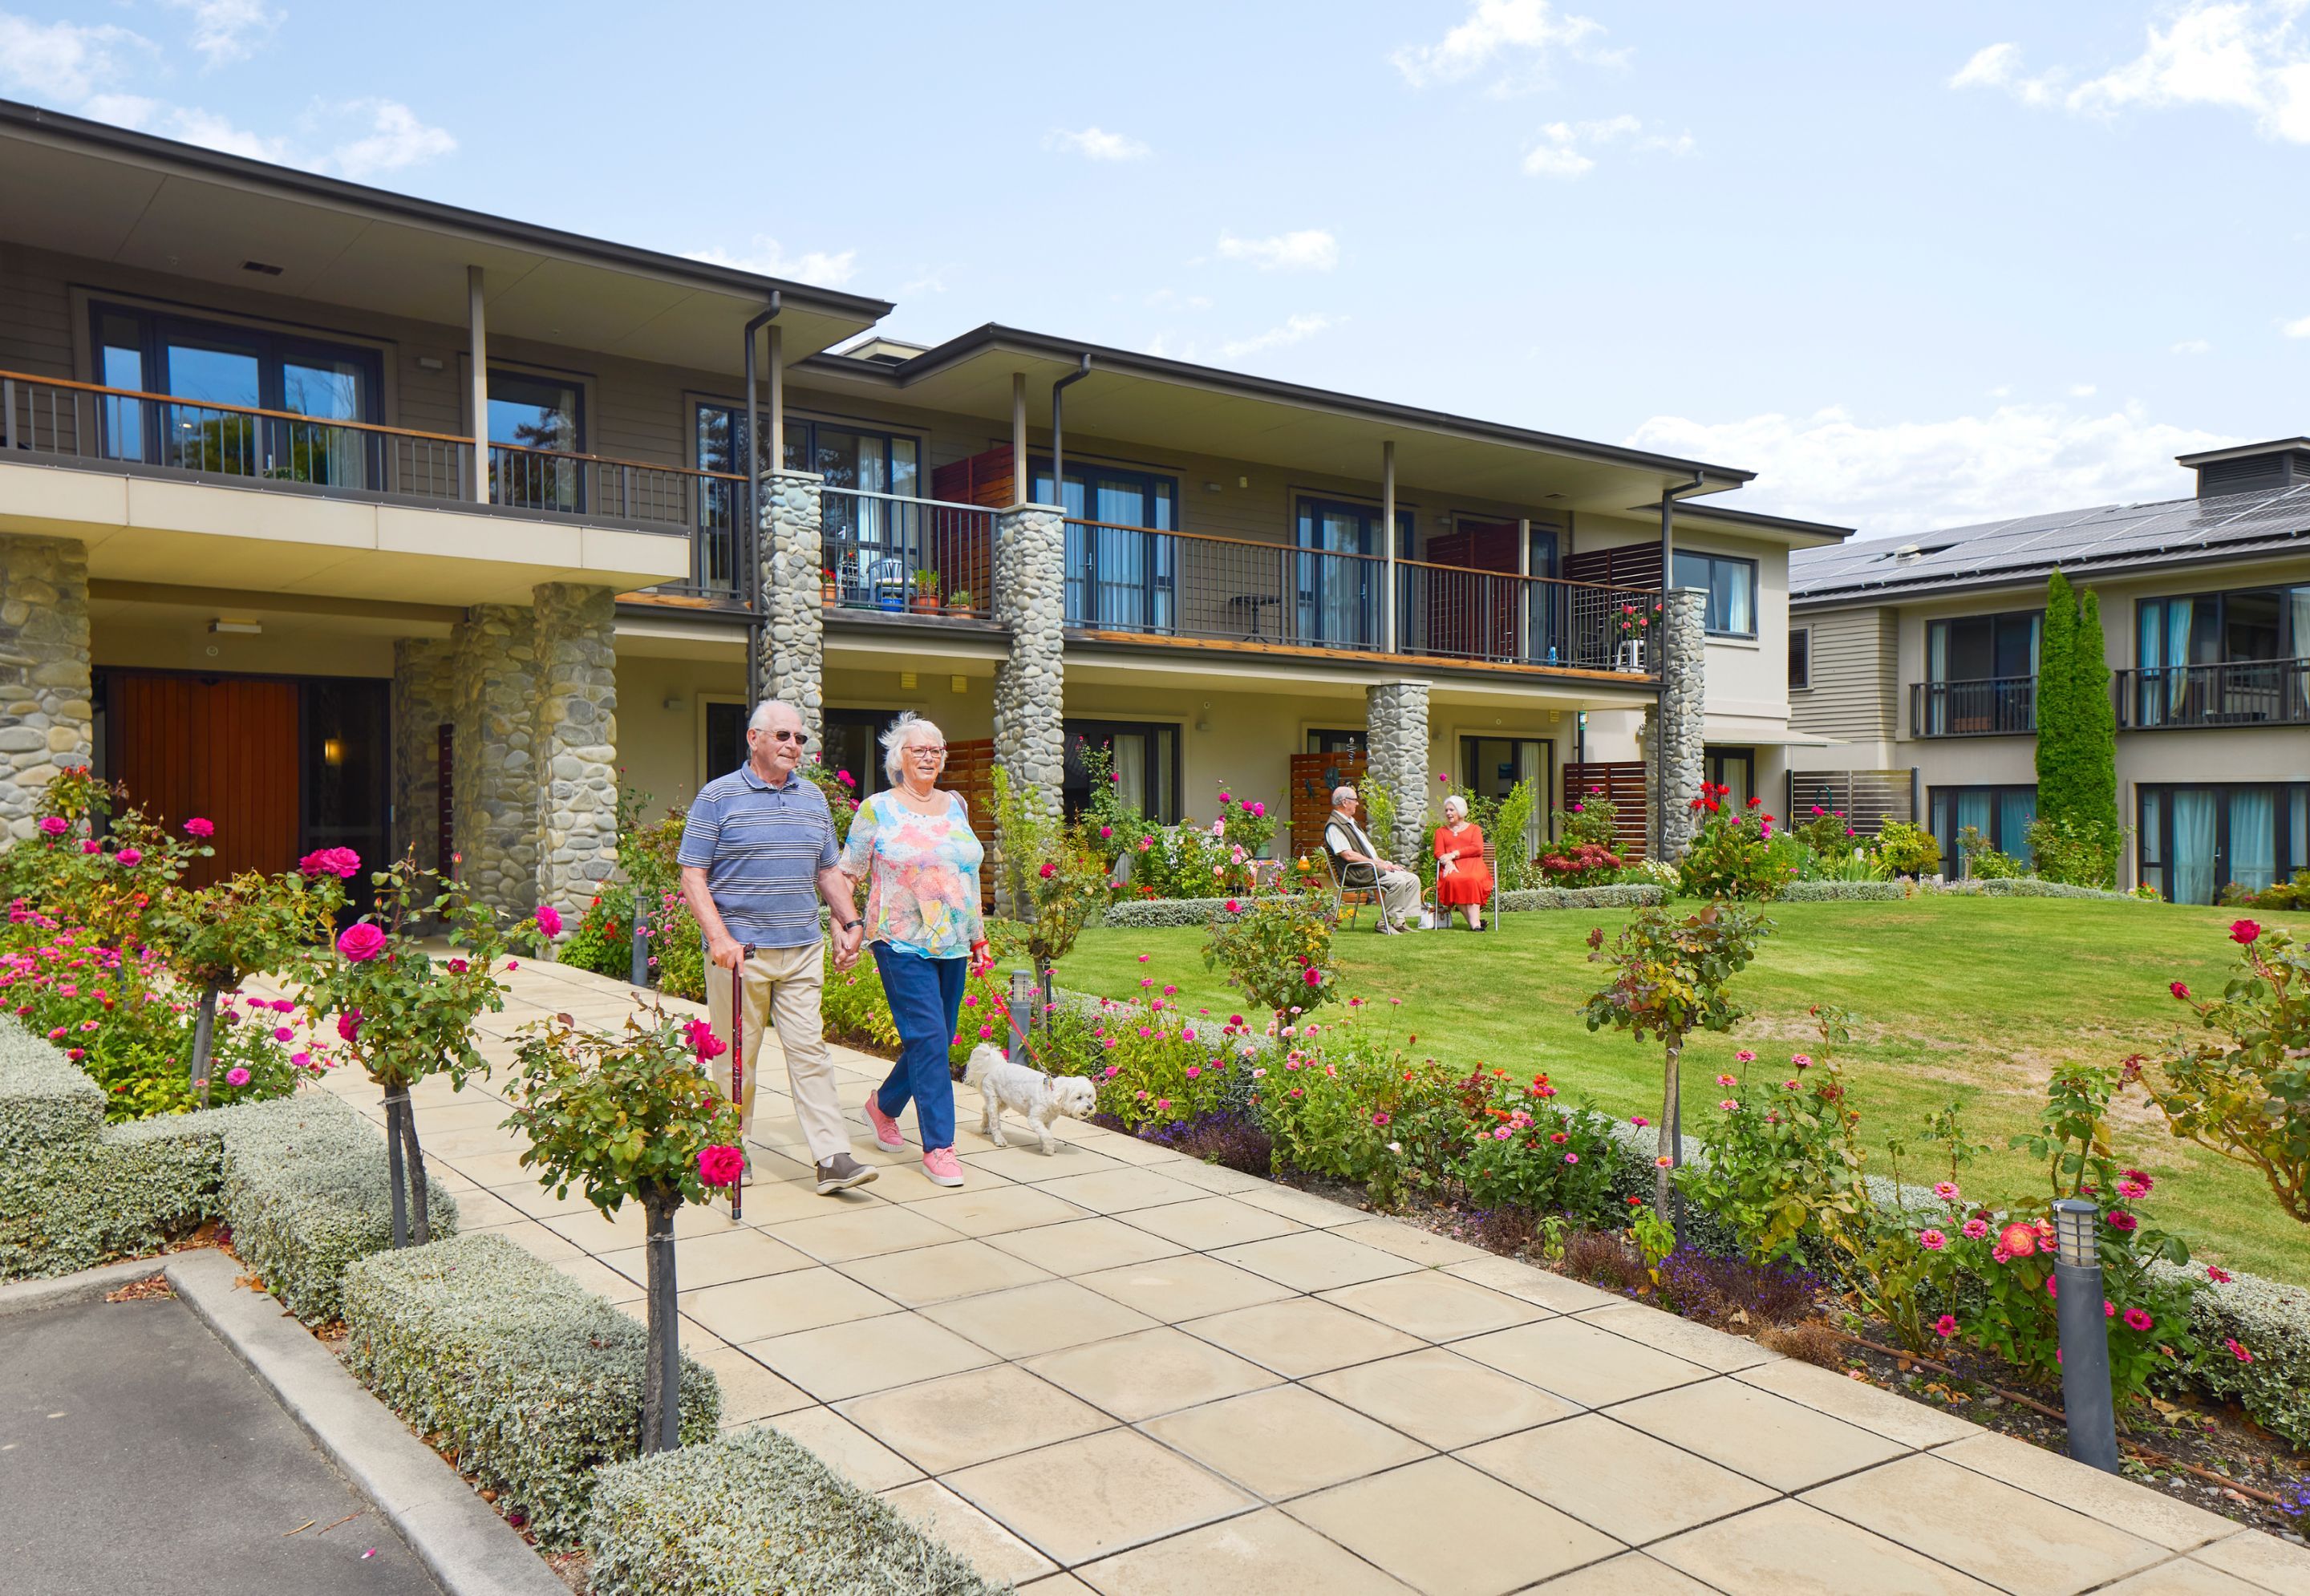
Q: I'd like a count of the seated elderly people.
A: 2